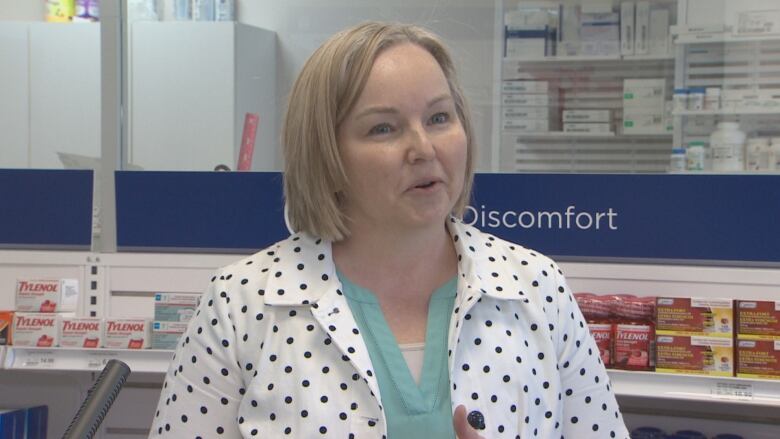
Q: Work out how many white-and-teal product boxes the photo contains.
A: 2